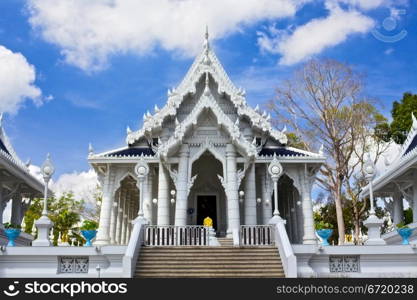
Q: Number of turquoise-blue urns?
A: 4